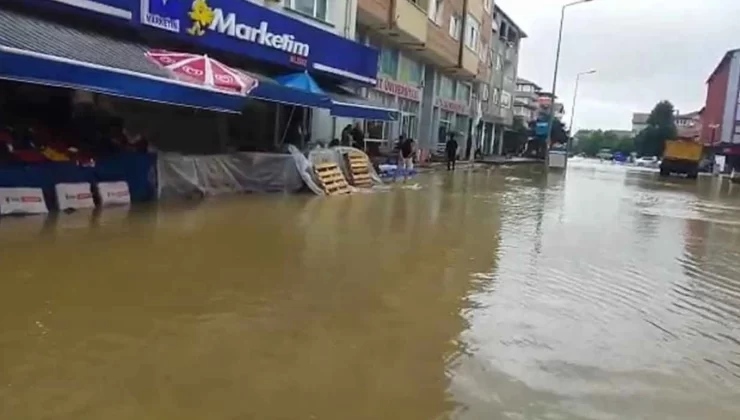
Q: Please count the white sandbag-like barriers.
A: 3